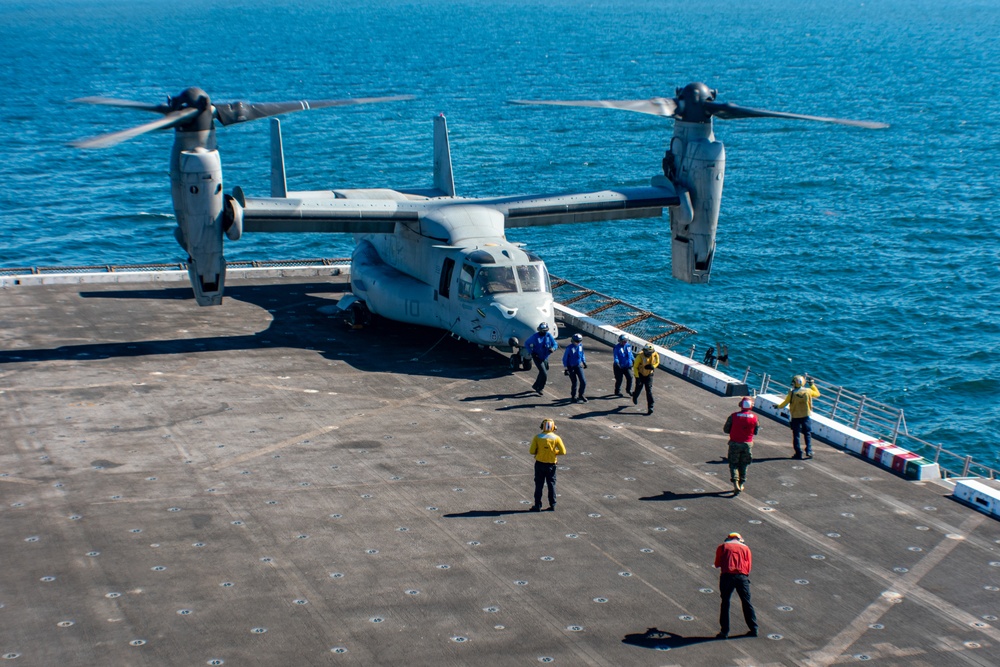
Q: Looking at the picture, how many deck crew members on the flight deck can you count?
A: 8